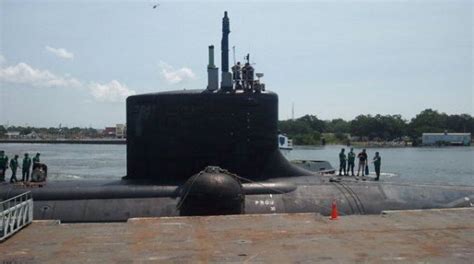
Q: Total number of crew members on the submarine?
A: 10